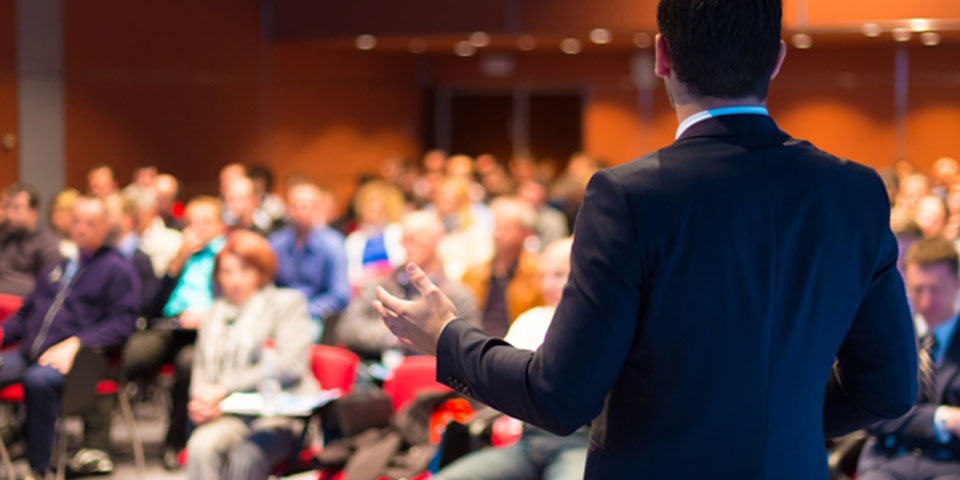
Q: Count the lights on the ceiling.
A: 13